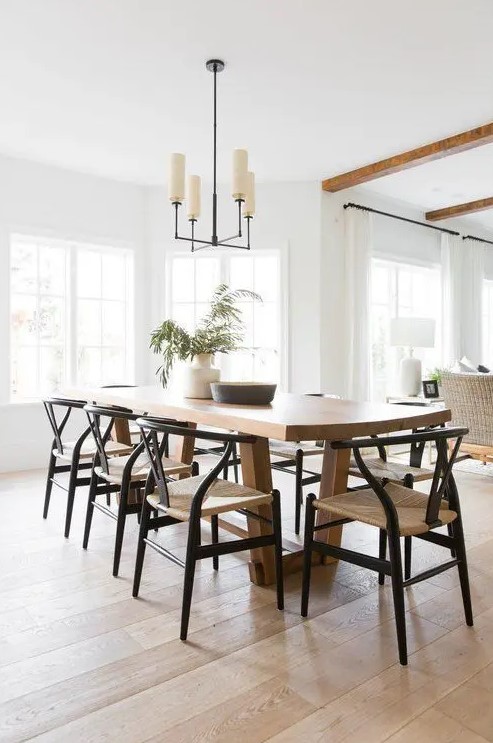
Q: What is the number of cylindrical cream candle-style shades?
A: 4